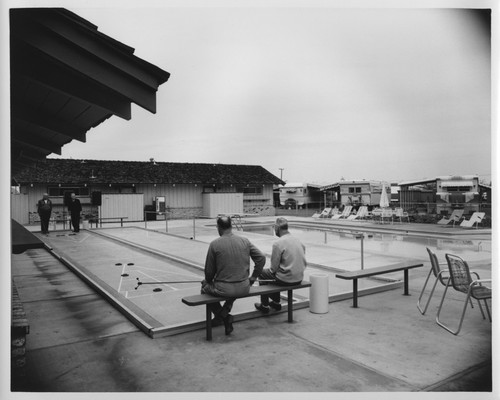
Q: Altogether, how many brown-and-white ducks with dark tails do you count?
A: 0